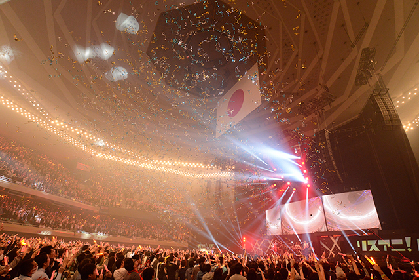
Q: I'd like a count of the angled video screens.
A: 3